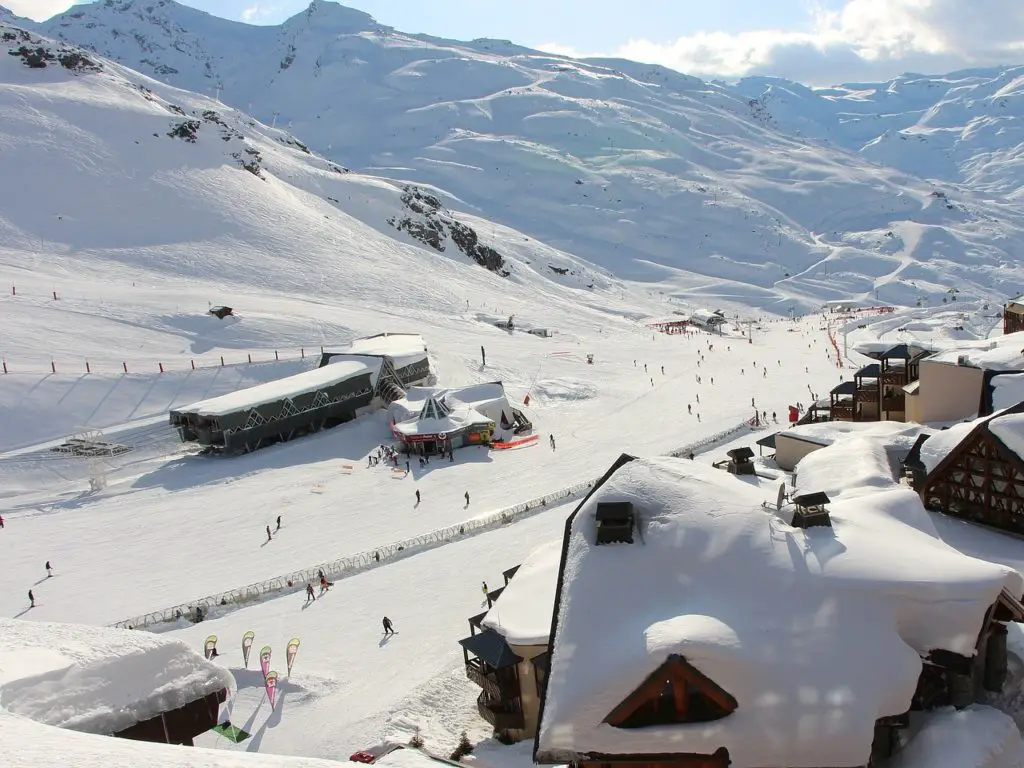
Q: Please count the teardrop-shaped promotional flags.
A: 5